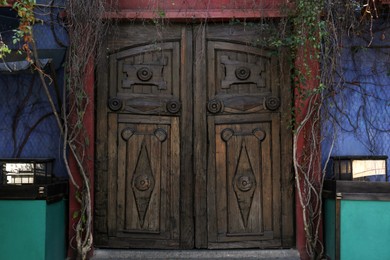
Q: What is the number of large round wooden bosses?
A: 8